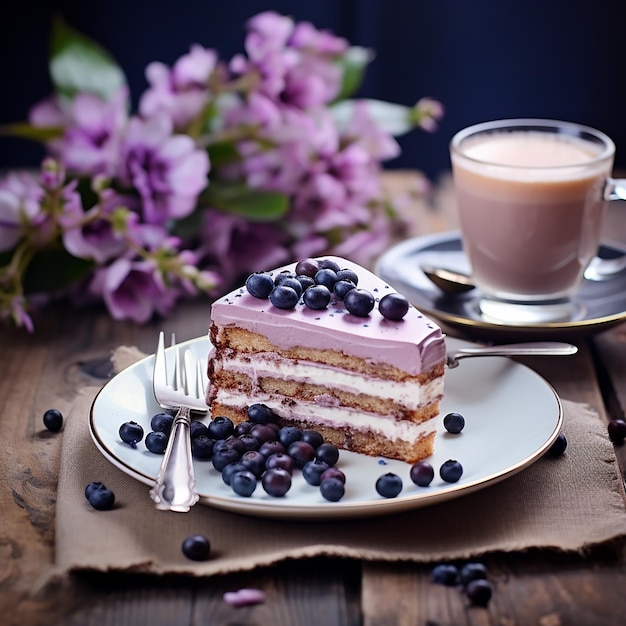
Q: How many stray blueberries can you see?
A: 9